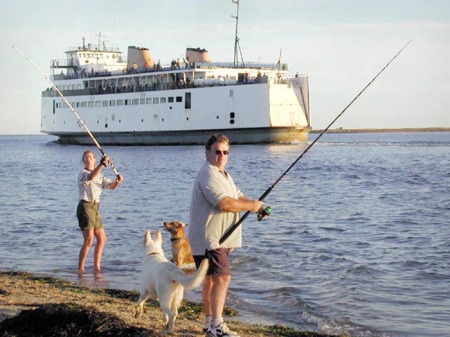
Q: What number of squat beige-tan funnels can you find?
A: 2